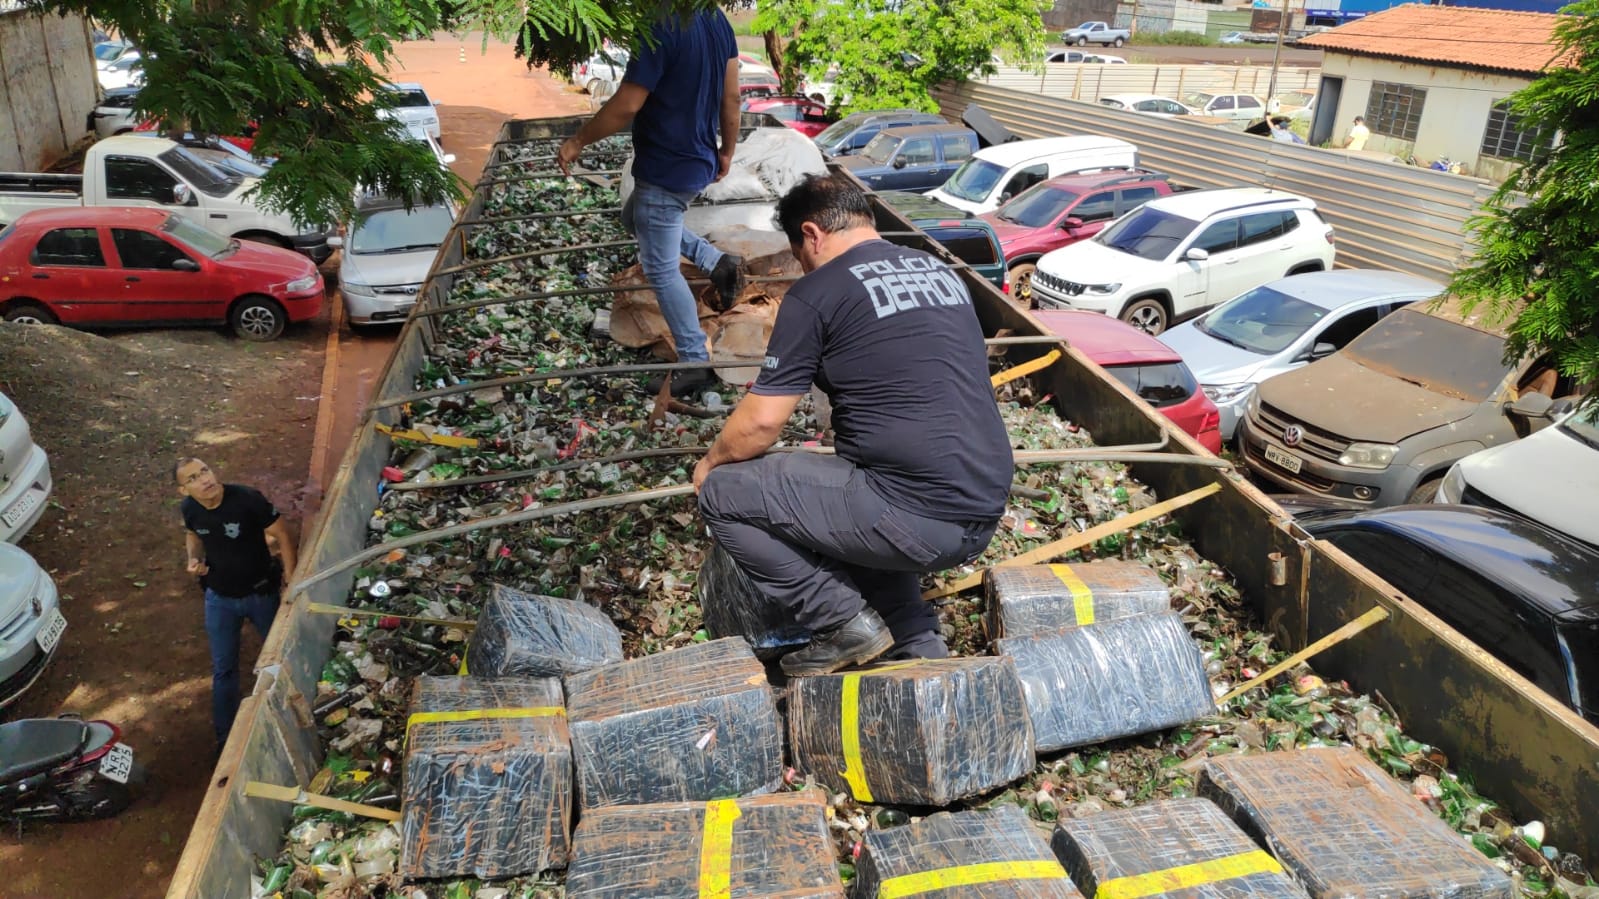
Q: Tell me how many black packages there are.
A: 11